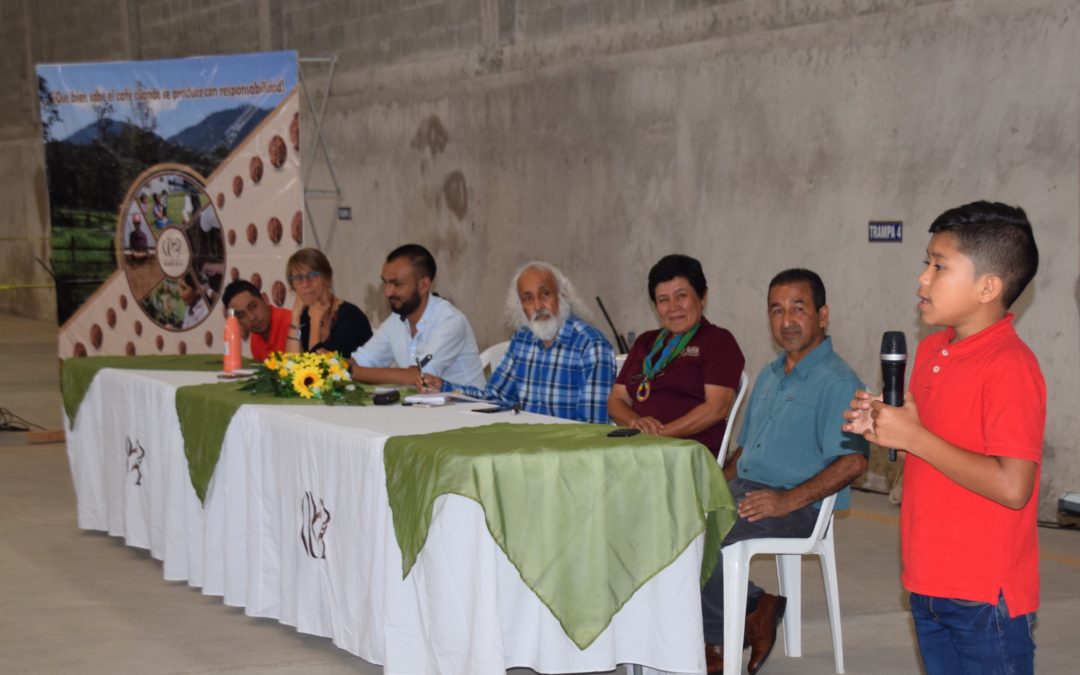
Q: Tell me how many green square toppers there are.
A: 3